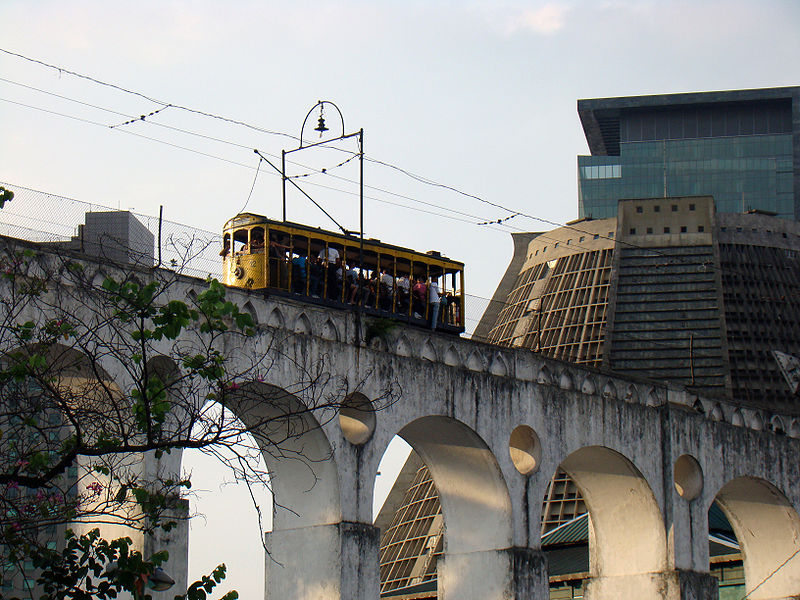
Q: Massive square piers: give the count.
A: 4